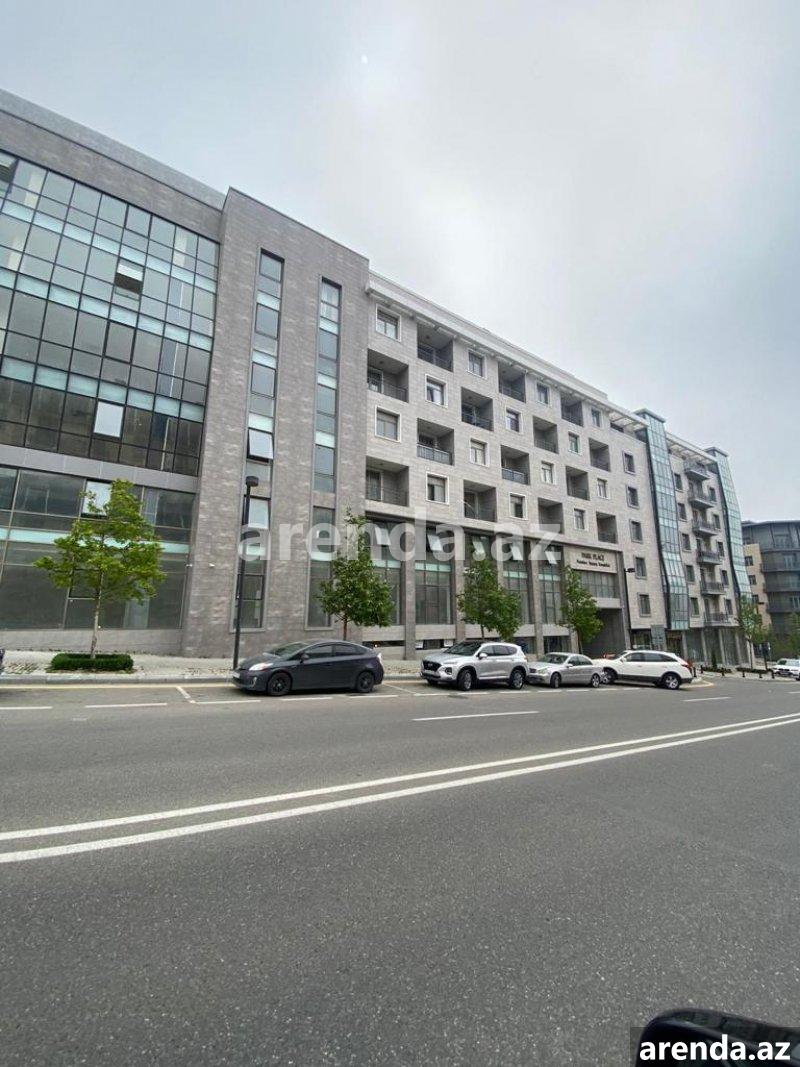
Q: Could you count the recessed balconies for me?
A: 14